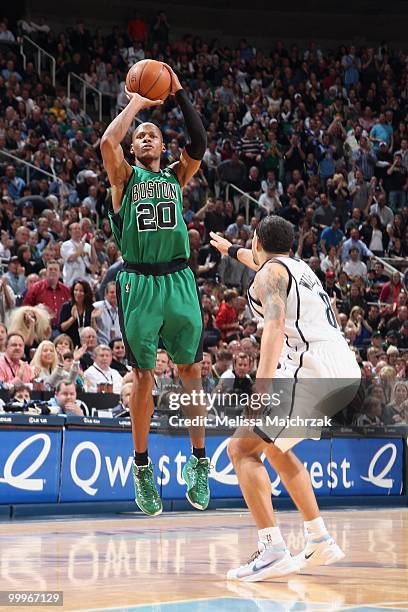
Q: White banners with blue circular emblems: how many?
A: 0